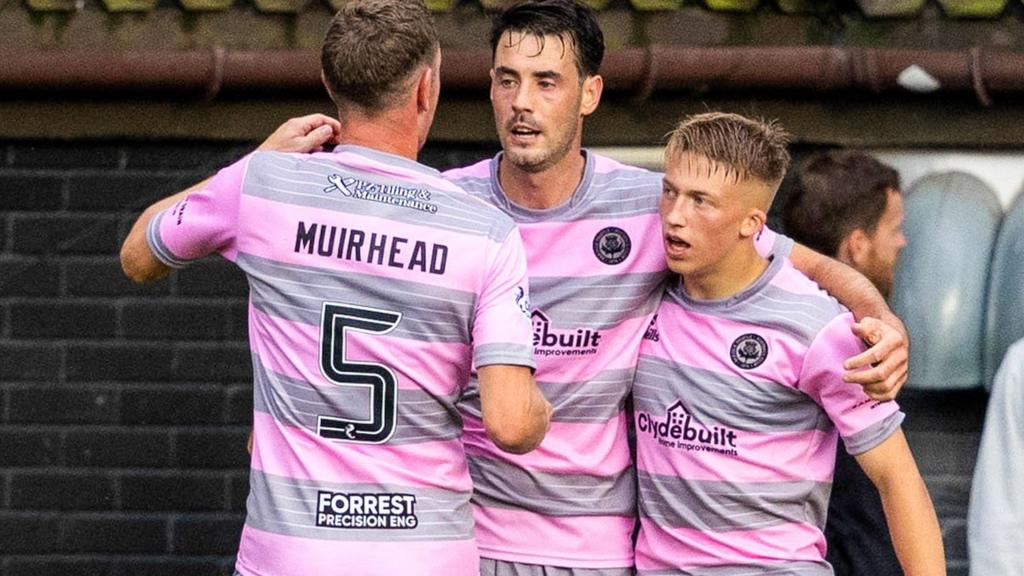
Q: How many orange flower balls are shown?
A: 0